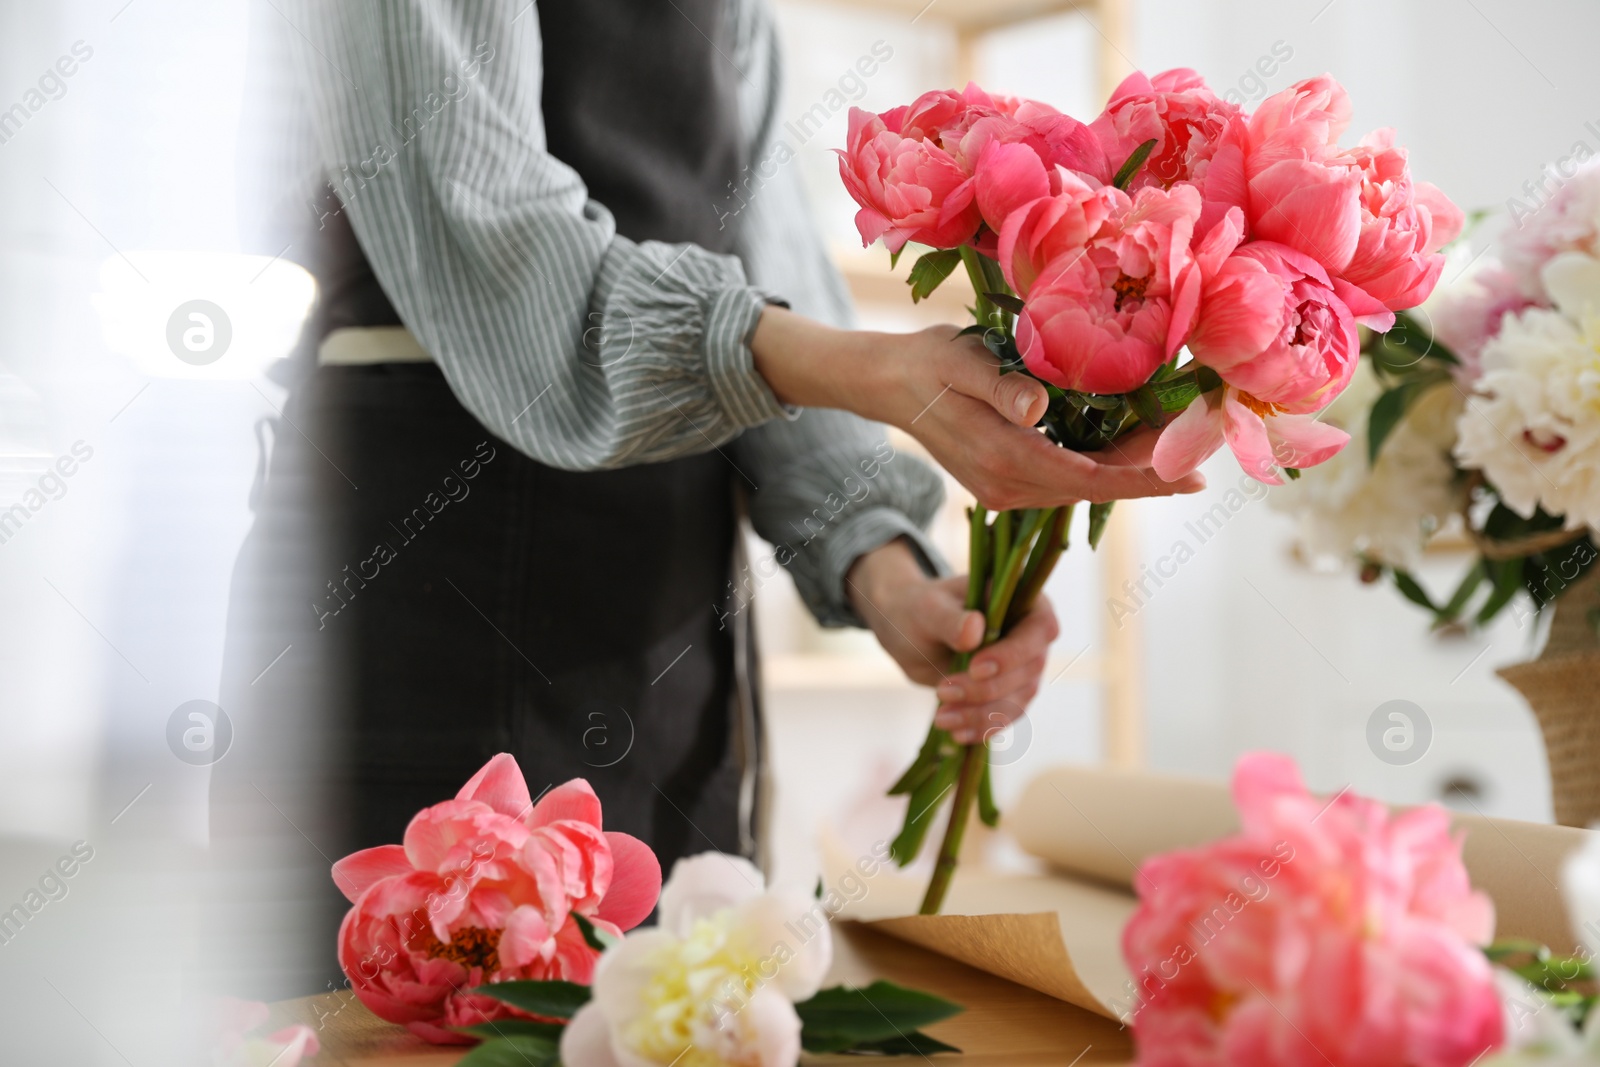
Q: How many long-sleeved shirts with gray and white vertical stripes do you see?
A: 1